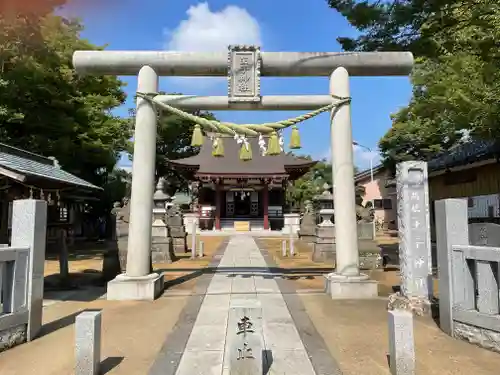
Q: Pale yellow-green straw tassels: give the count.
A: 5